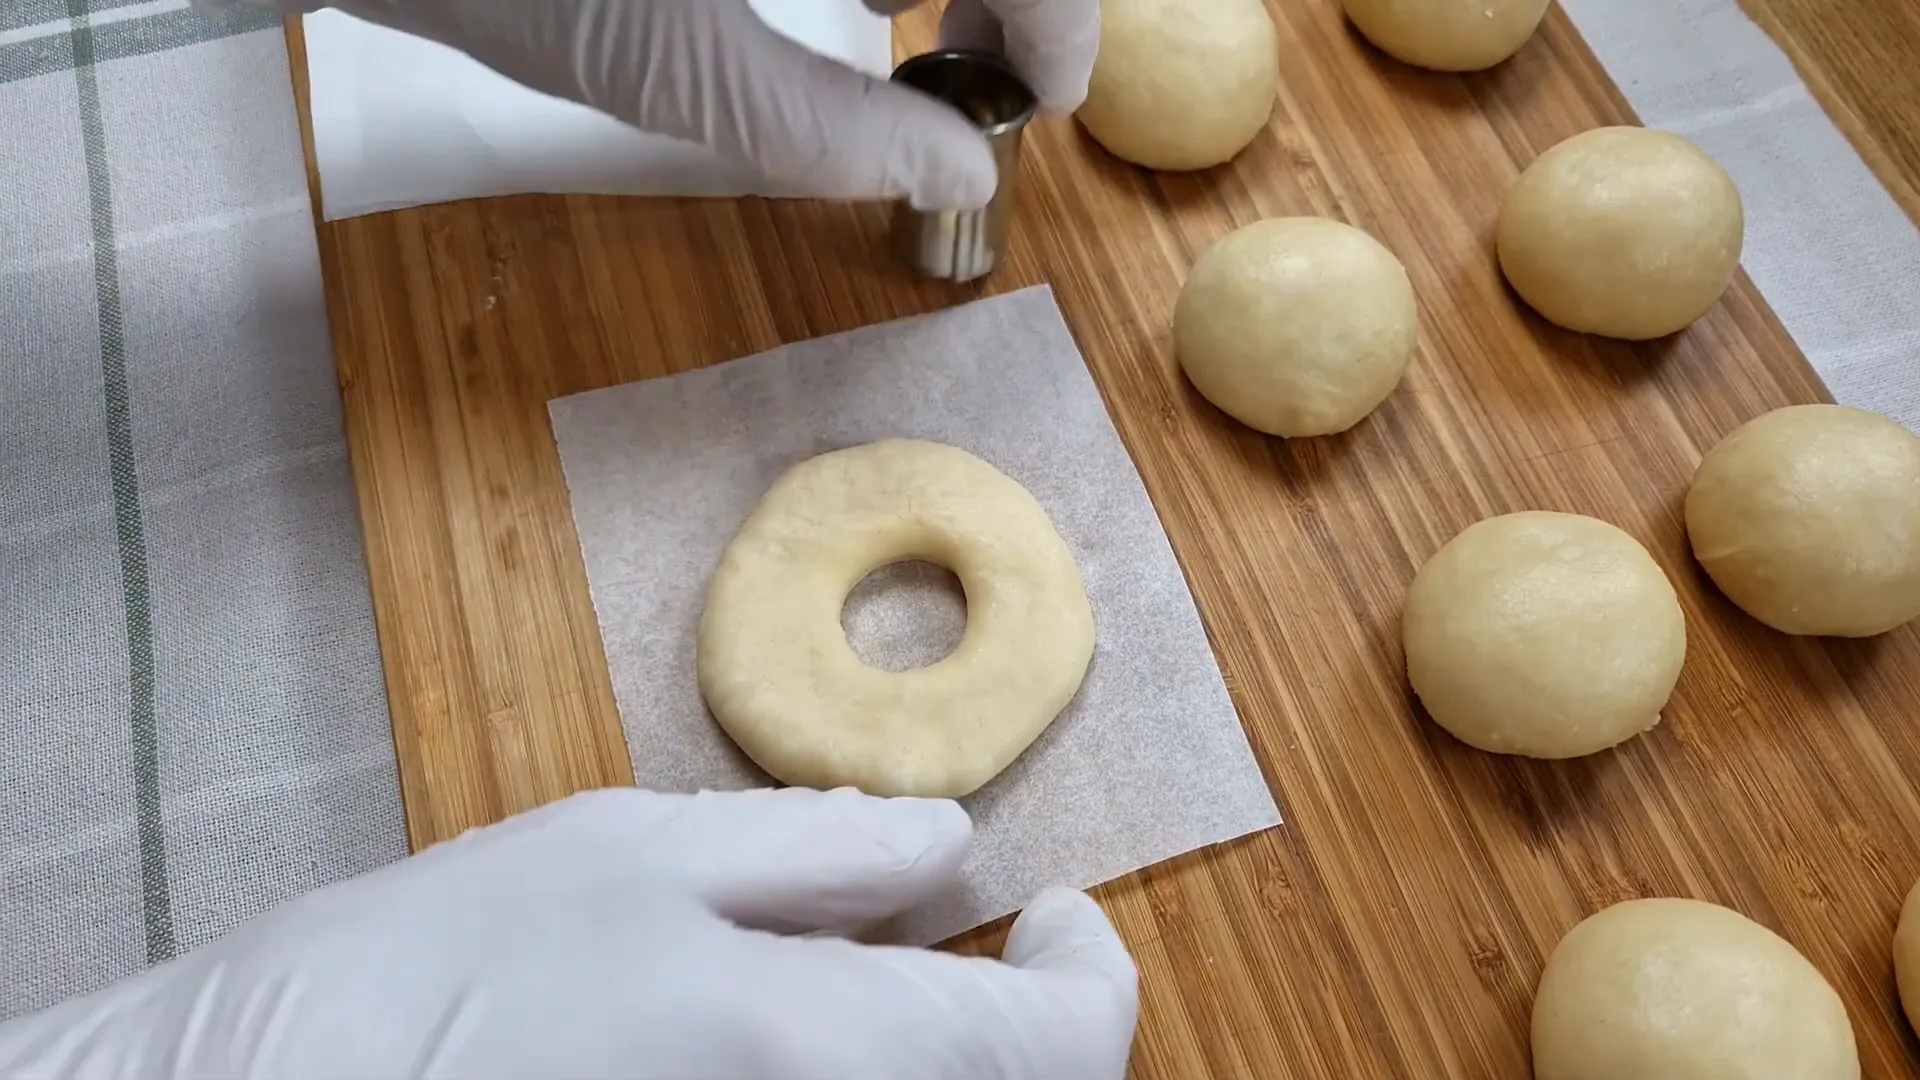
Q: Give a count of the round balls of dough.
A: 8